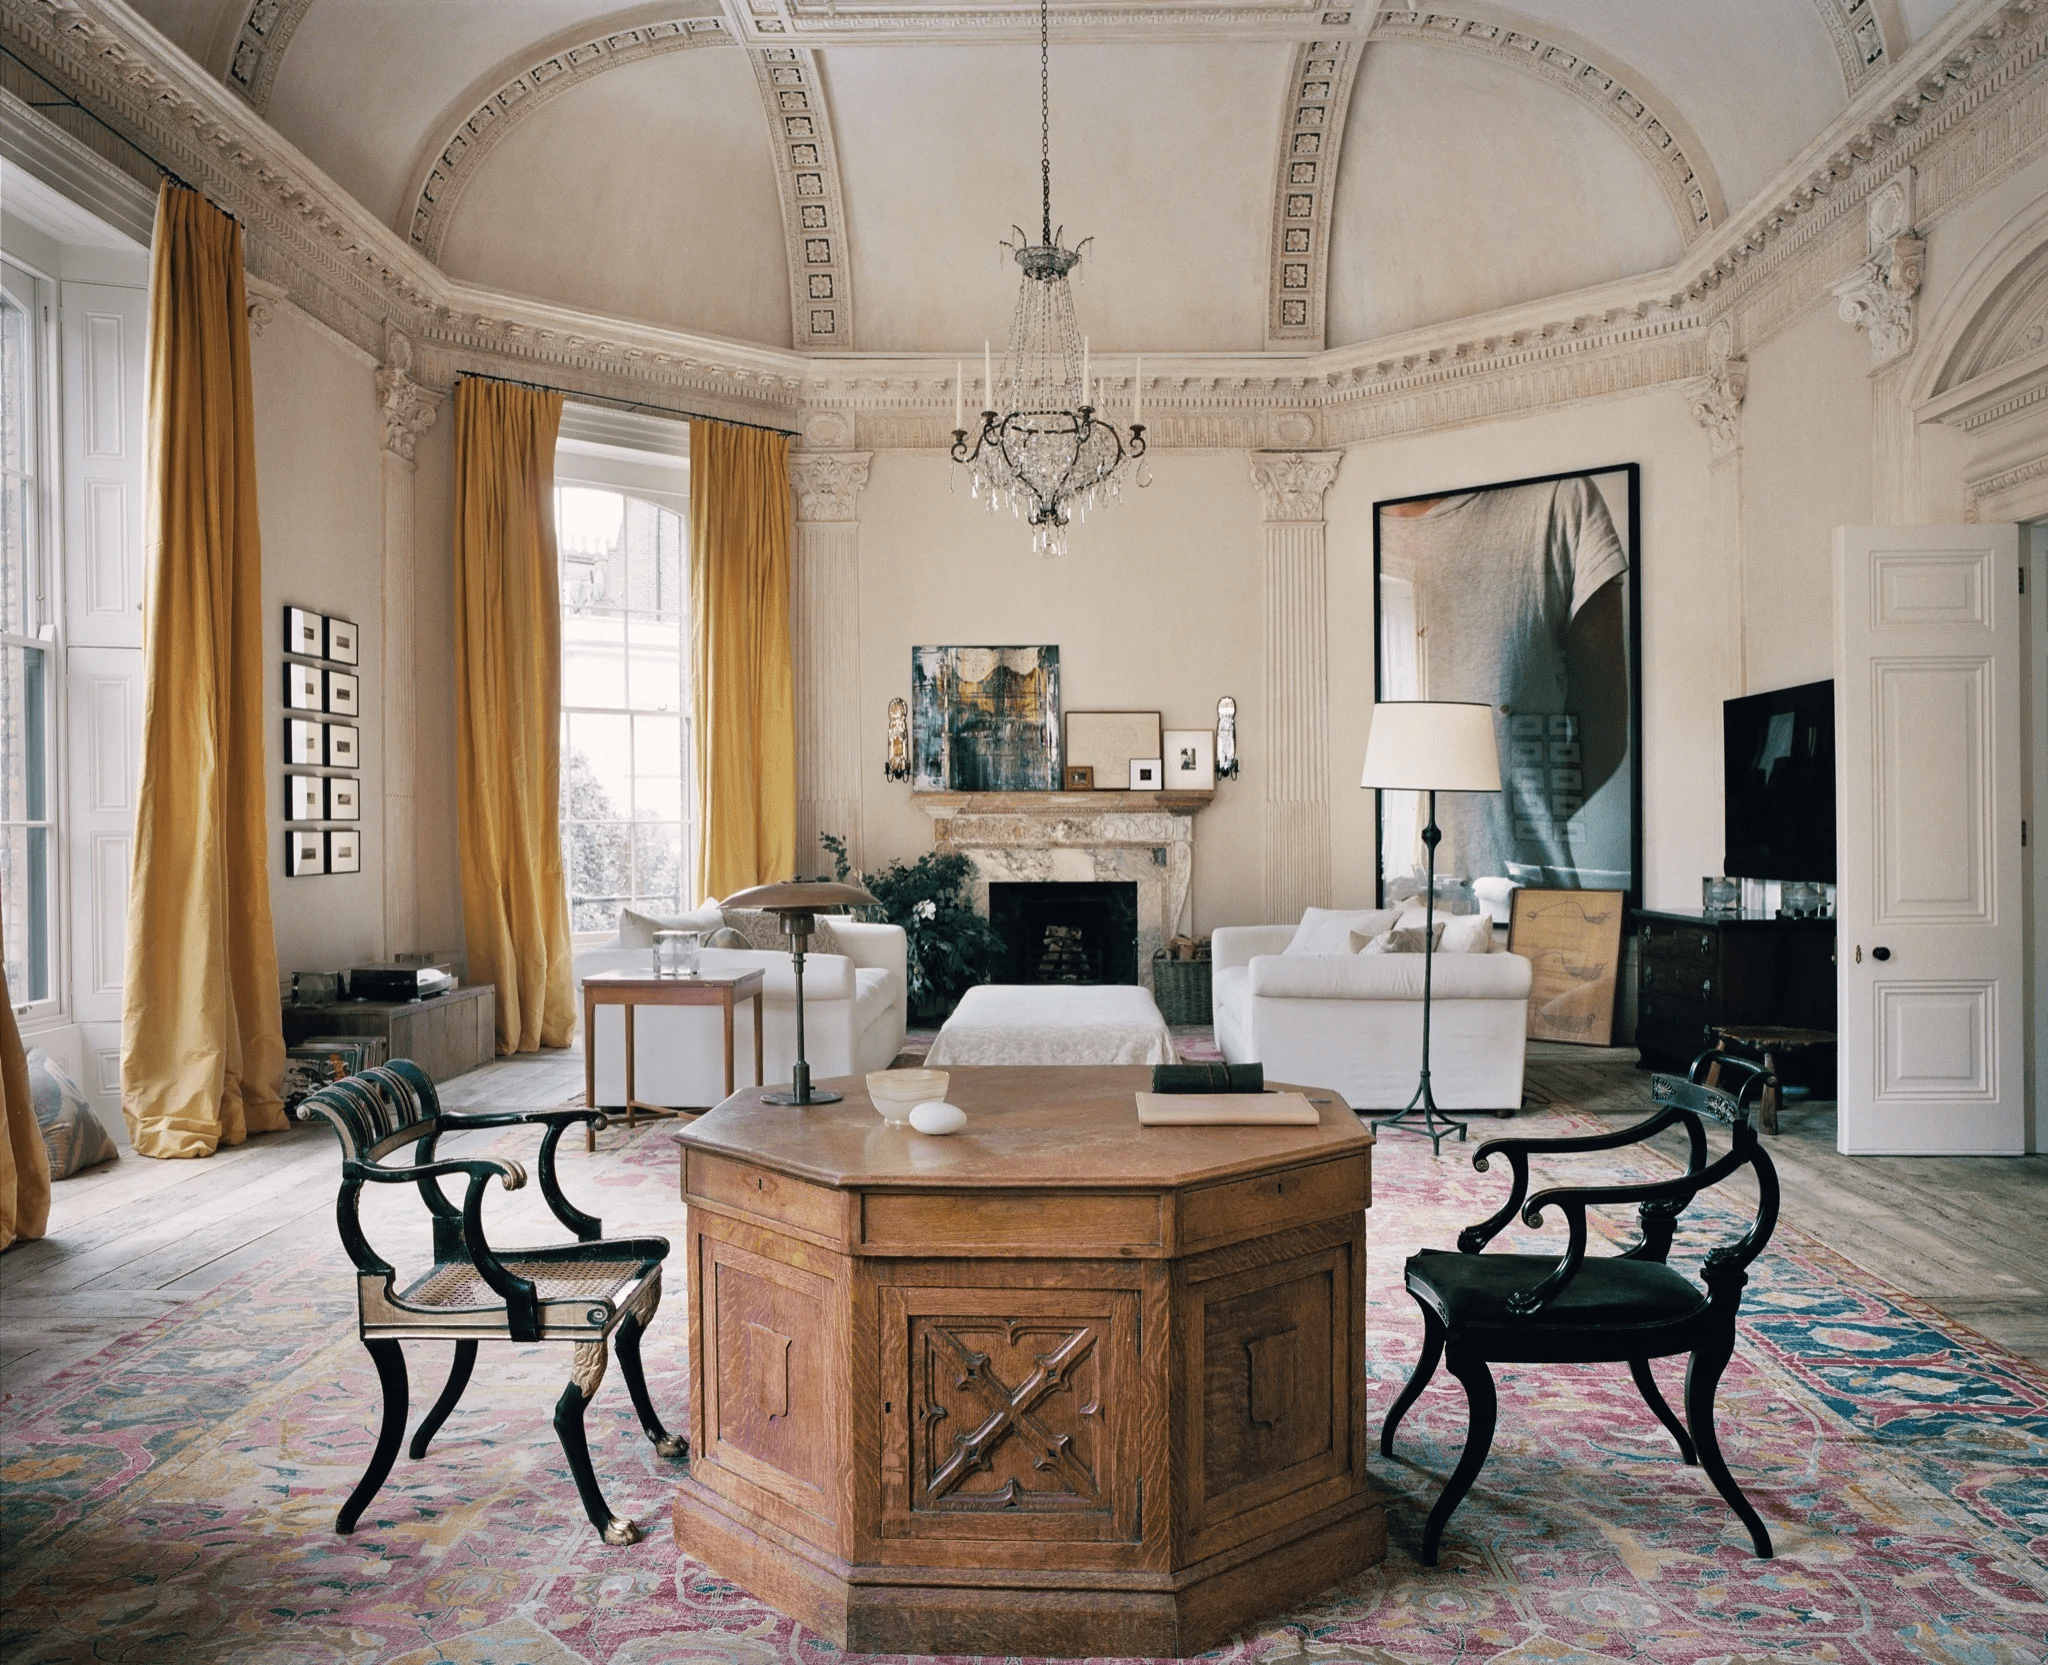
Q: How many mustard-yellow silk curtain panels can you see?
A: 4